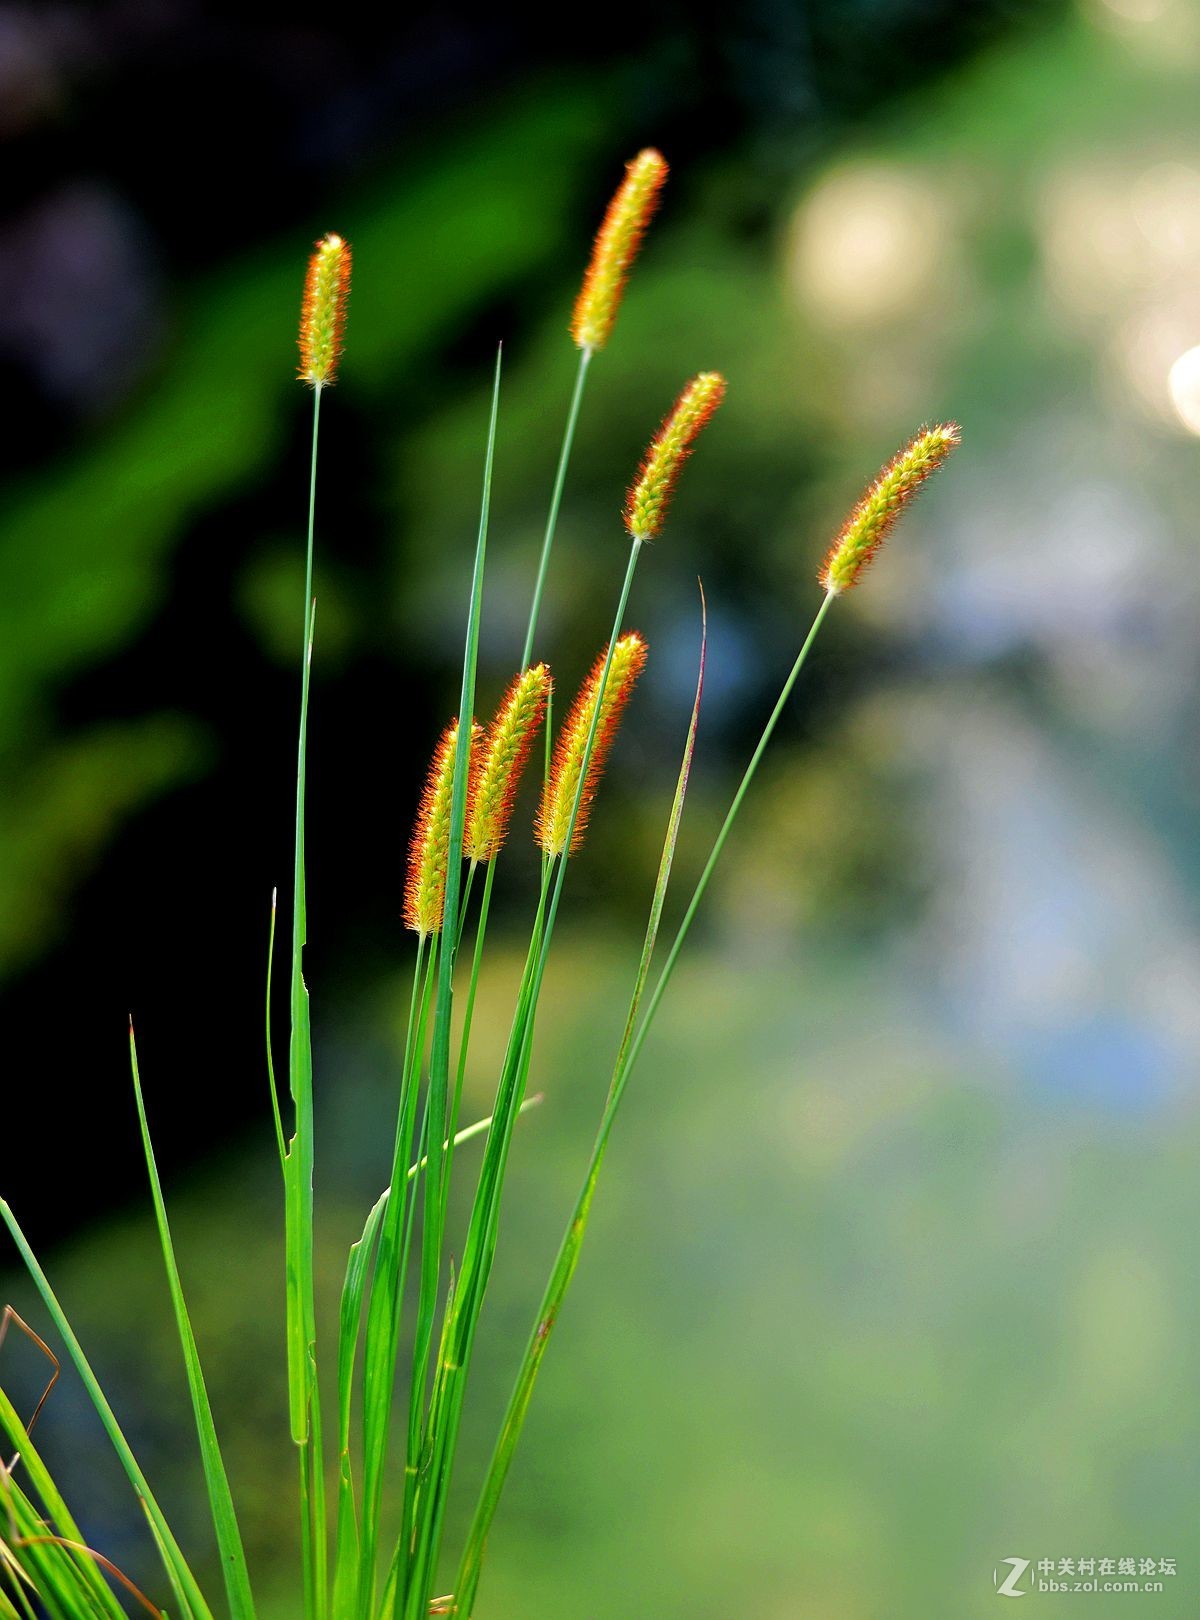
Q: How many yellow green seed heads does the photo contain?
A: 7